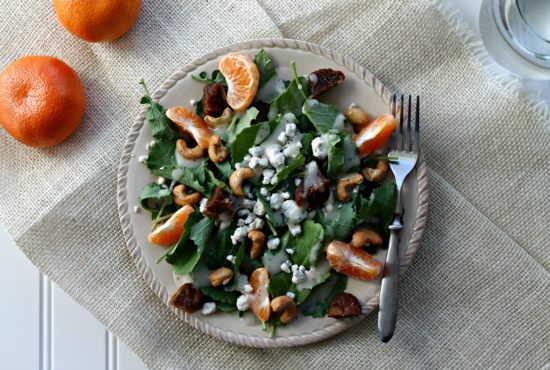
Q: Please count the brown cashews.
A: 12